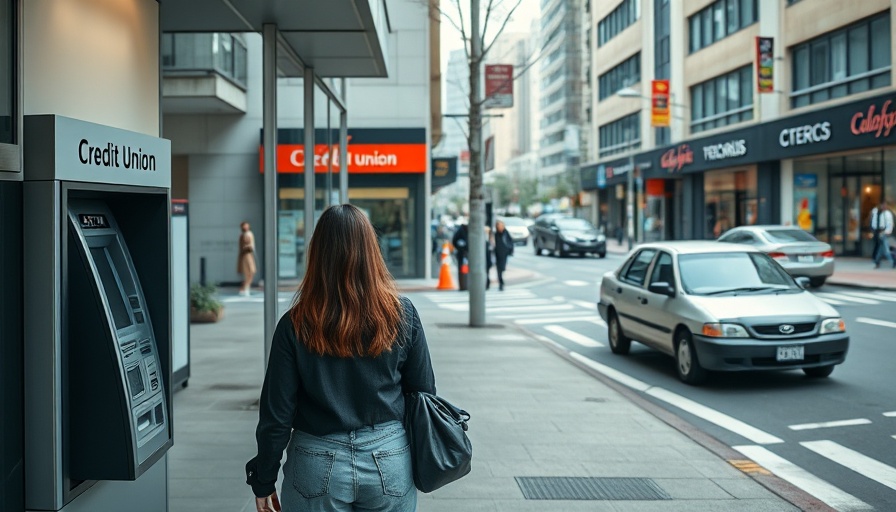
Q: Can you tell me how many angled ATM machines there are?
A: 1